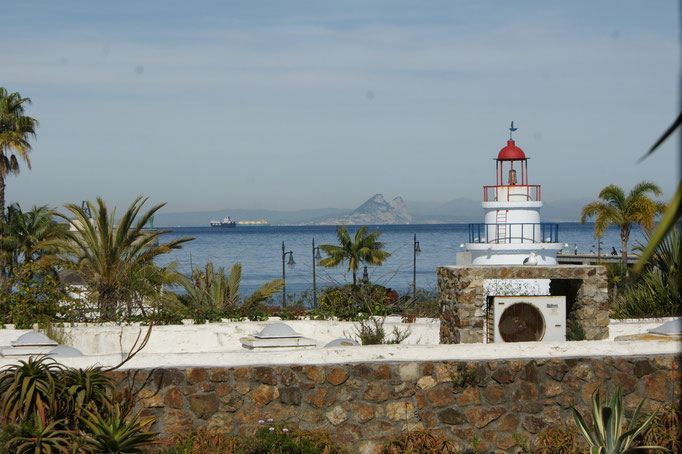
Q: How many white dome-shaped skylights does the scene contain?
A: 5